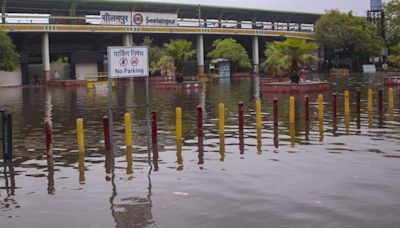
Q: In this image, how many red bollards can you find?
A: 10